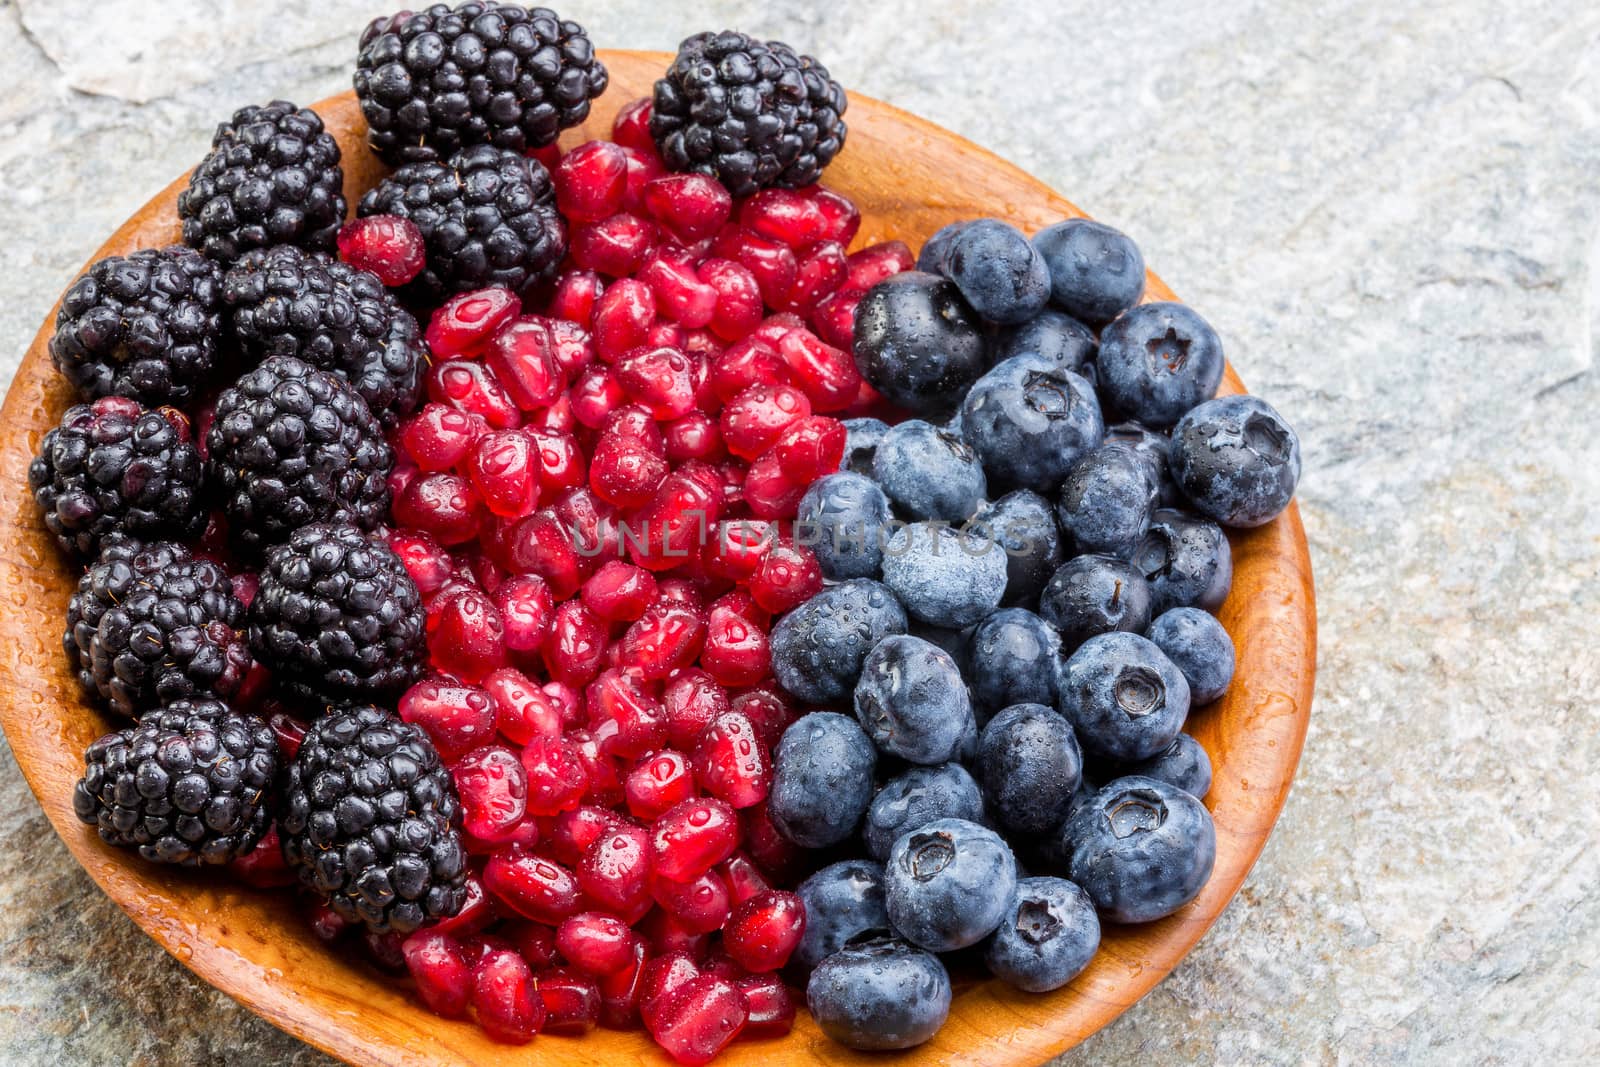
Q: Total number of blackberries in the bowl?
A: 12